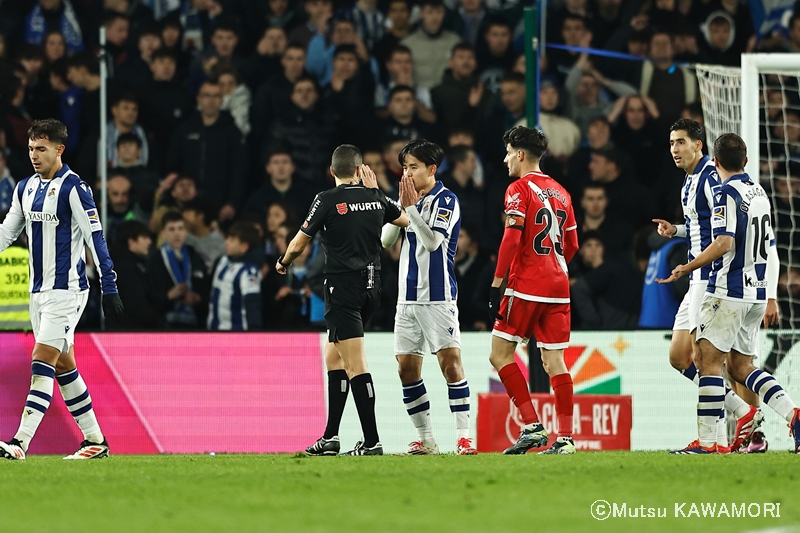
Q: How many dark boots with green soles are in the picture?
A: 2